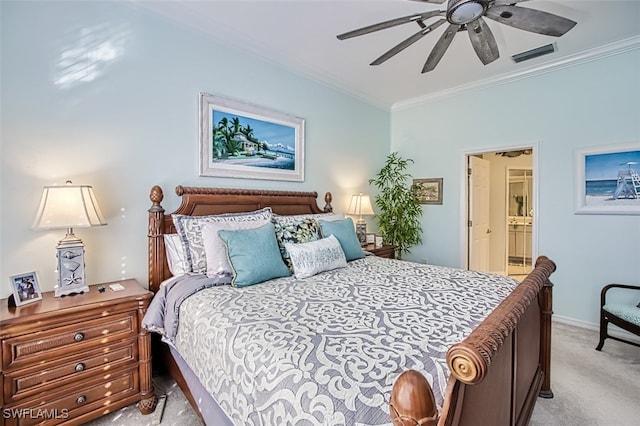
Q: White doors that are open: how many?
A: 1